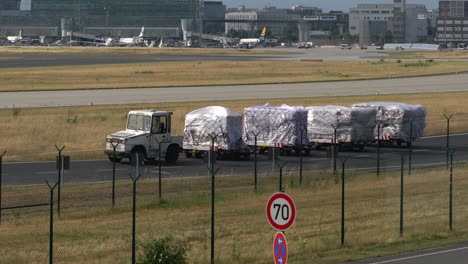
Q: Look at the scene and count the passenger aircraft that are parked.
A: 3